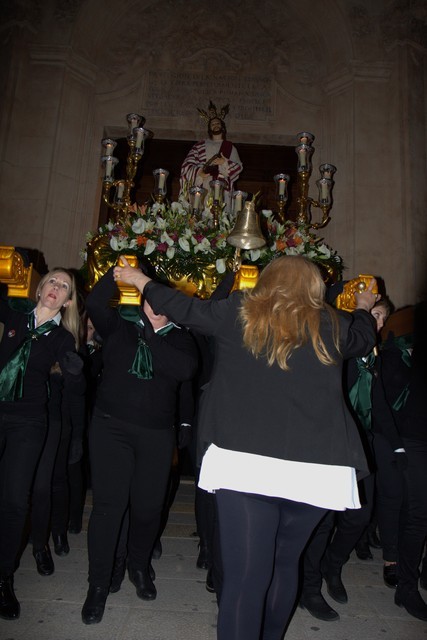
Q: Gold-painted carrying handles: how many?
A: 4